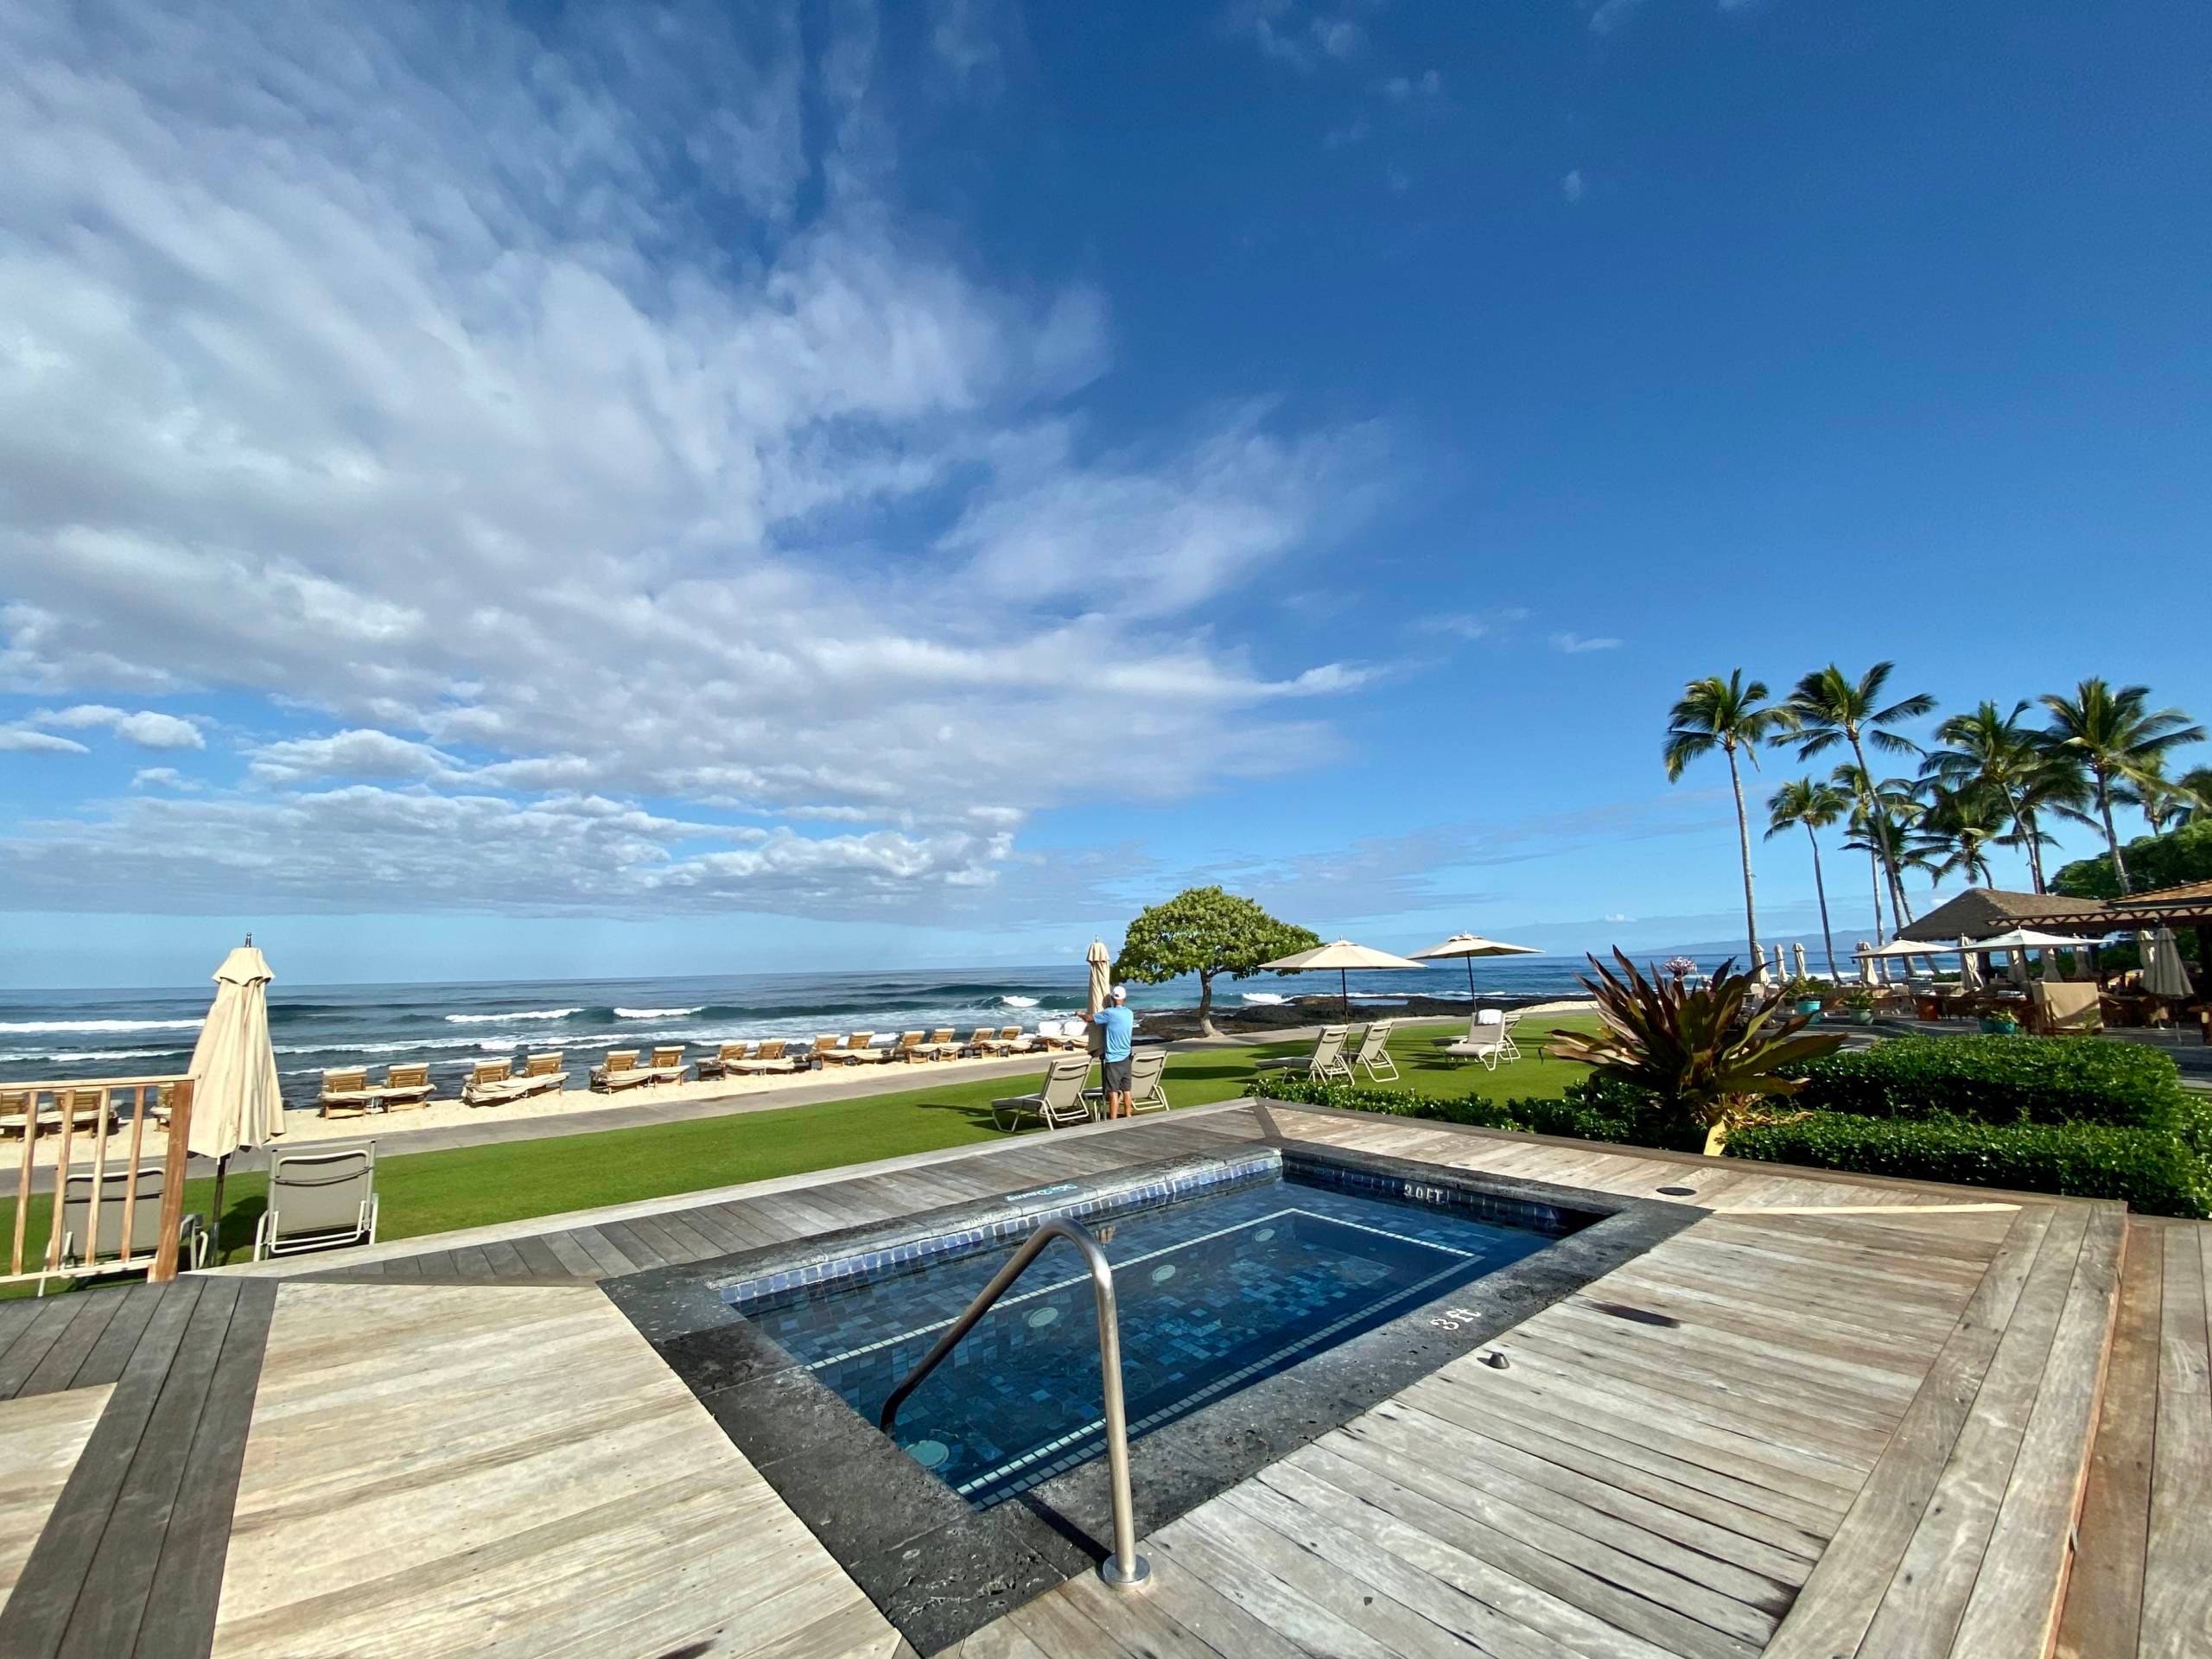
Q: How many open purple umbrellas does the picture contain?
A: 0